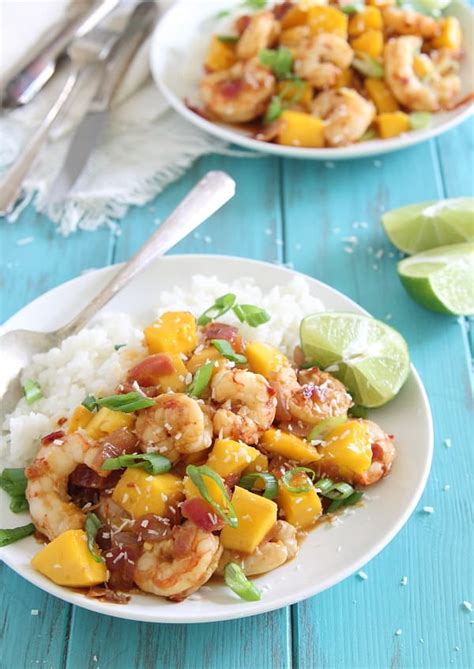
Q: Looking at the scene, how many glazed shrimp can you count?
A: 13